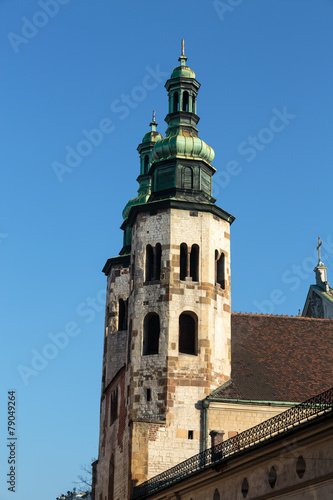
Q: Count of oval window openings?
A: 4